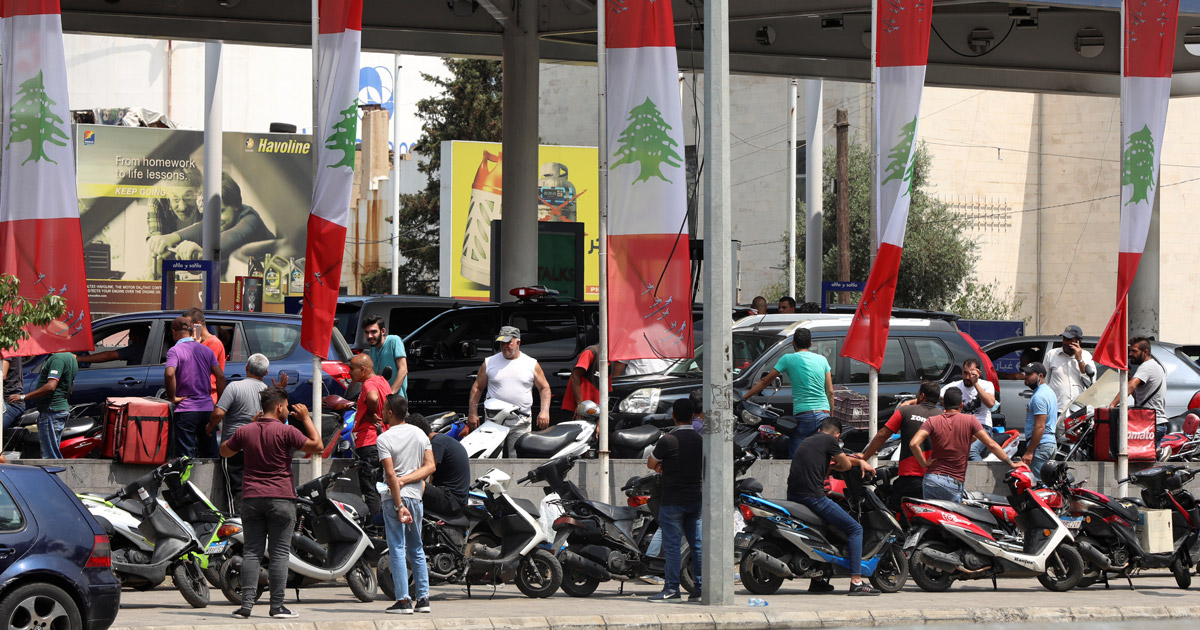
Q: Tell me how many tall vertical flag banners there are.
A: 5